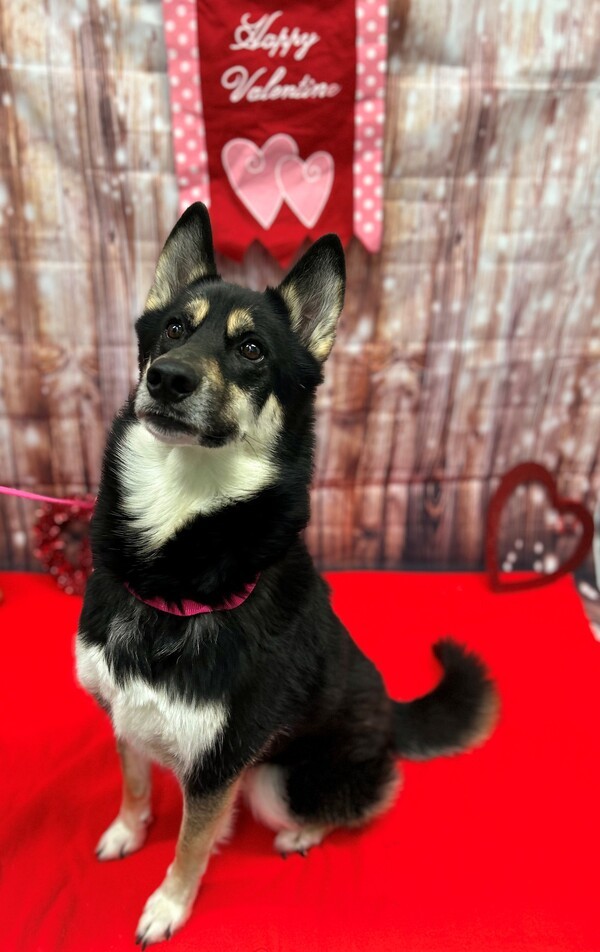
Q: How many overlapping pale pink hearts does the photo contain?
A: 2